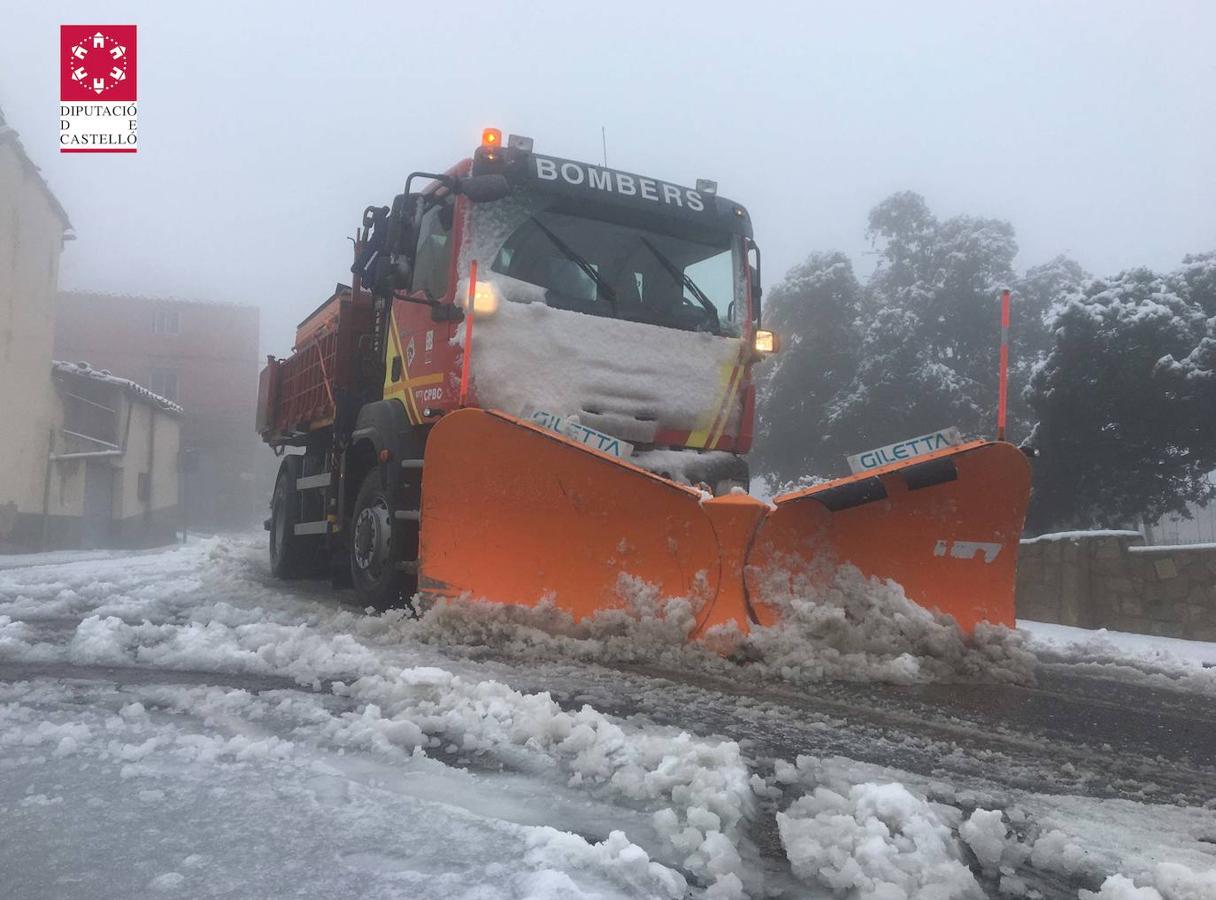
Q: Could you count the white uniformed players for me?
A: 0